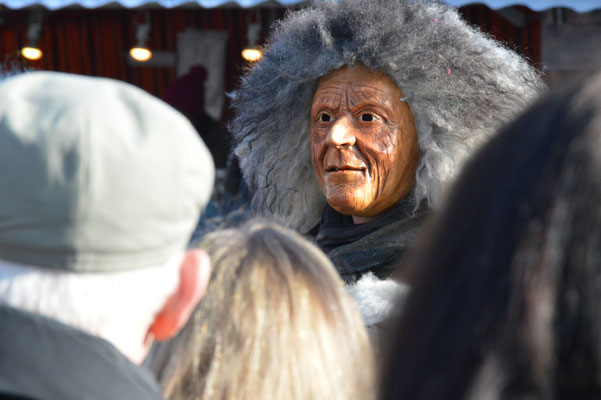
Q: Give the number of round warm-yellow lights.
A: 3